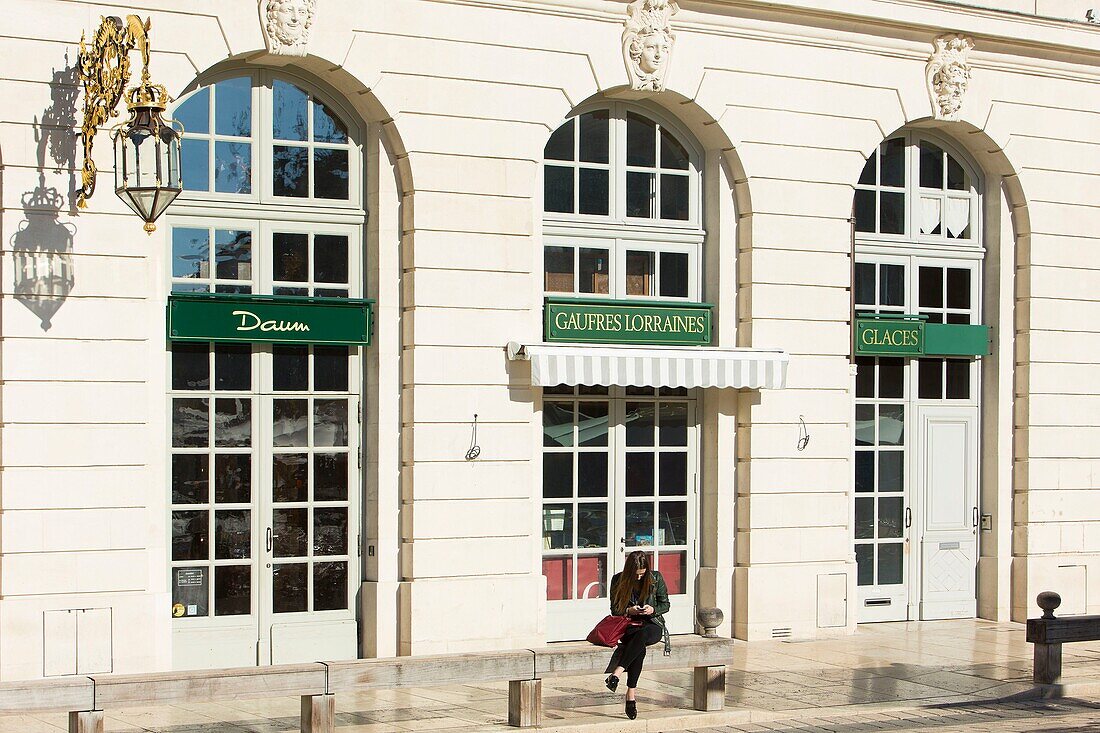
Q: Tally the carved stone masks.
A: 3